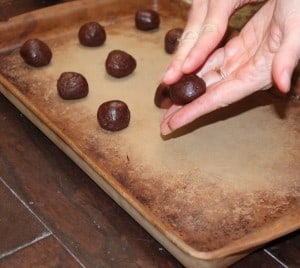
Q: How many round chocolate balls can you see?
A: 9